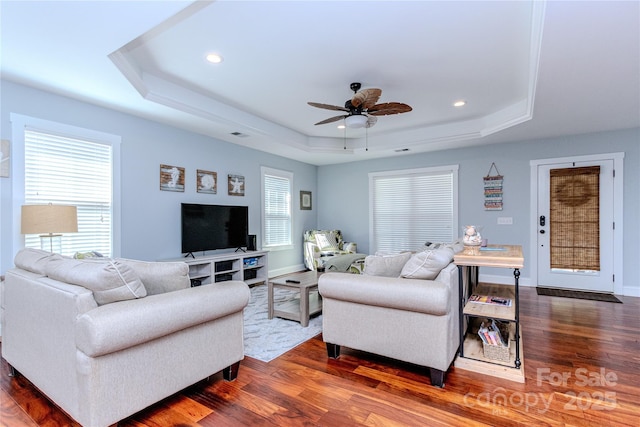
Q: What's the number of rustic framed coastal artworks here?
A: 3